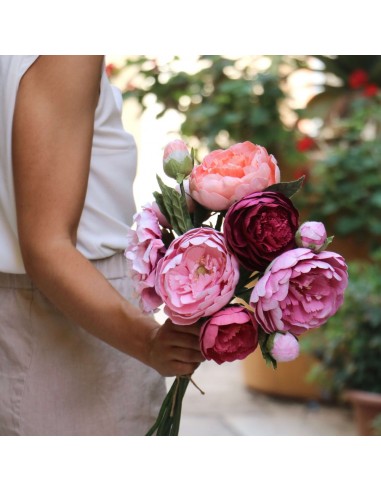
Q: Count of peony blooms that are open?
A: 6